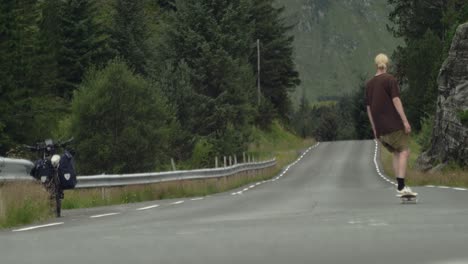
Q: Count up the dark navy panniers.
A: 2